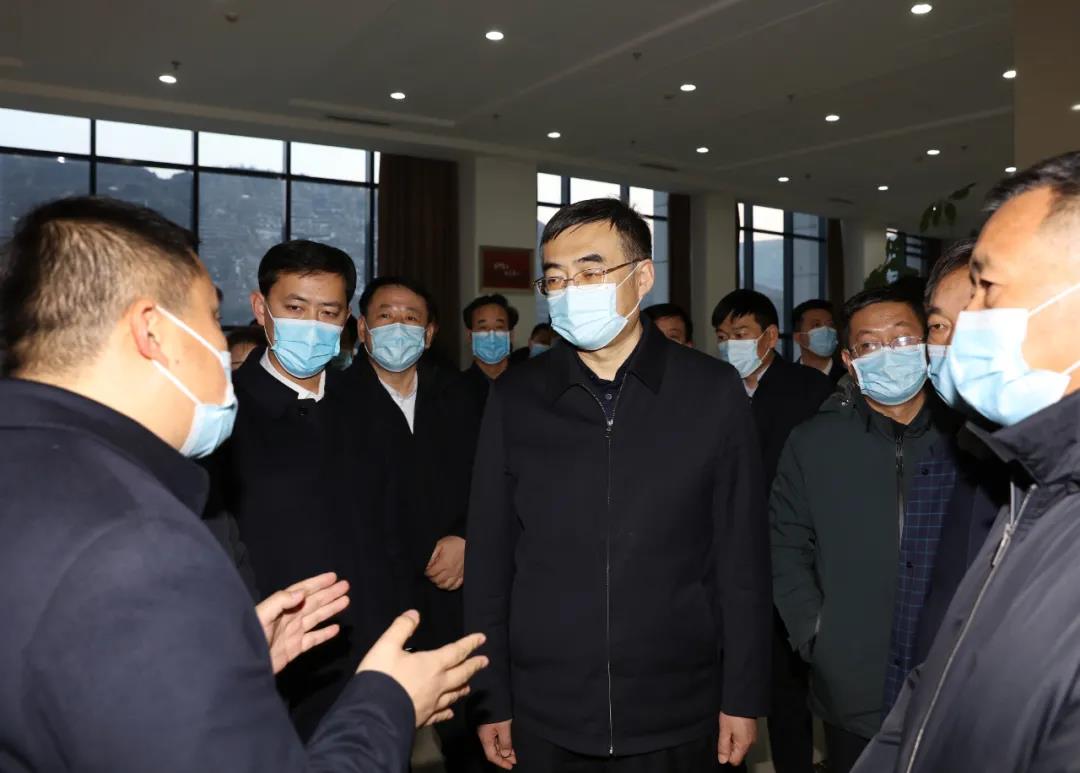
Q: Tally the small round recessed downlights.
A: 14